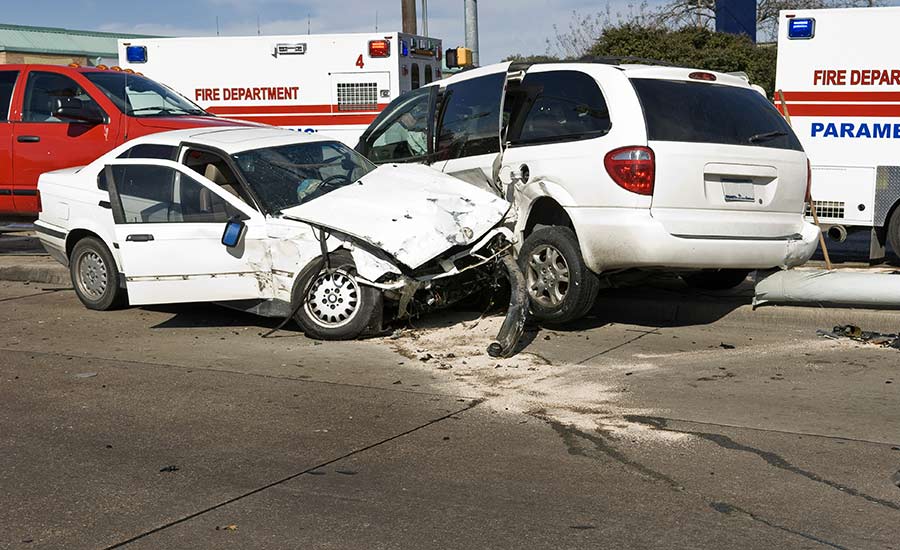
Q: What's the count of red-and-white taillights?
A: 1